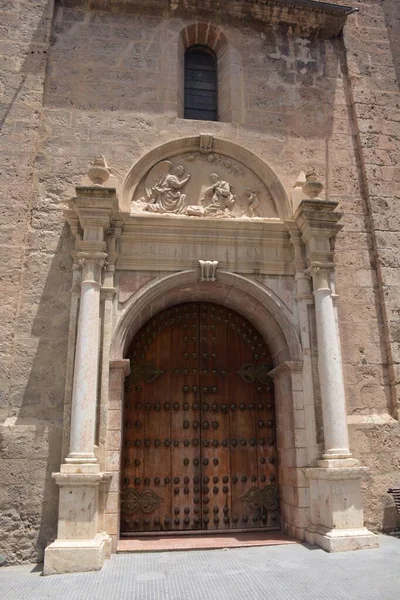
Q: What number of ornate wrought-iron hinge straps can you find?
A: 4